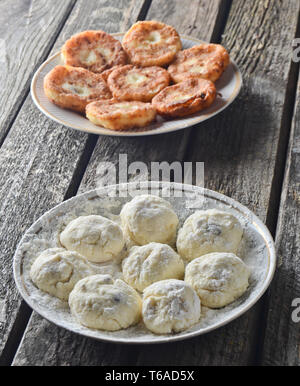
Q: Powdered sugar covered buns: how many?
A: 8